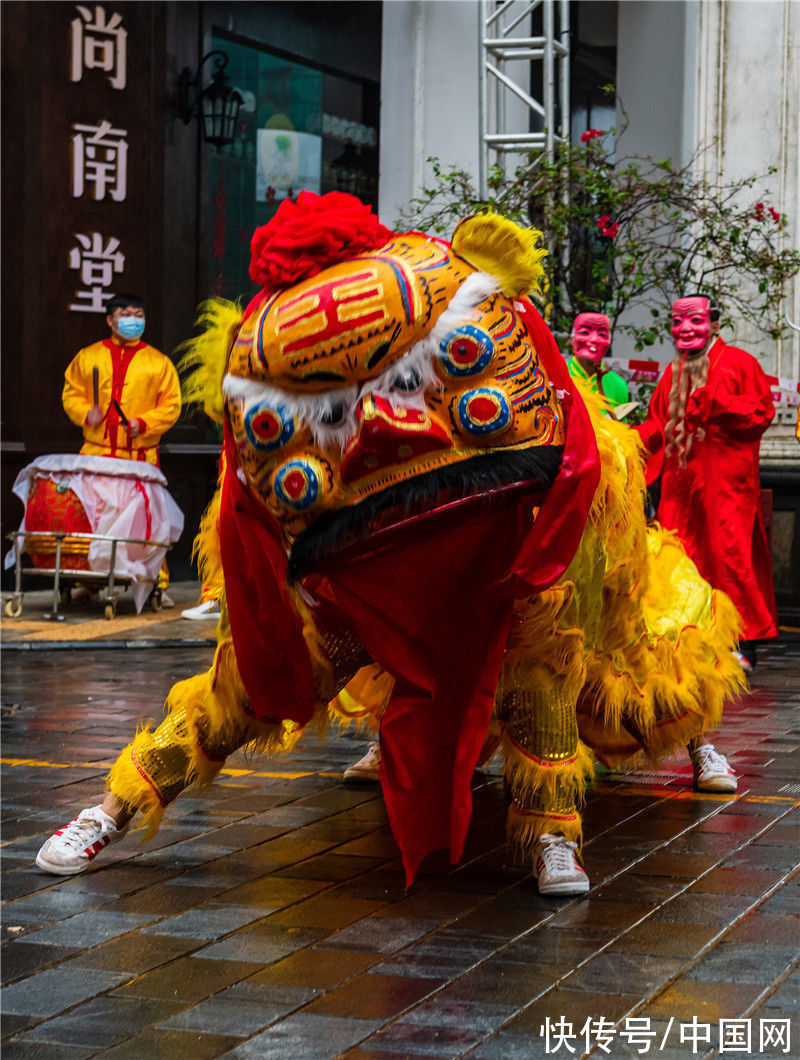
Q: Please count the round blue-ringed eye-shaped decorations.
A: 4